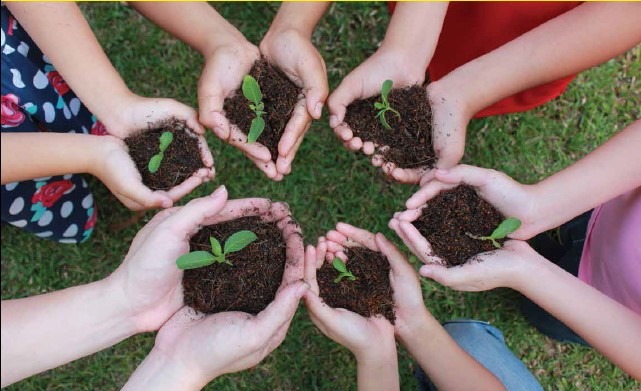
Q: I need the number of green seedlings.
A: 6